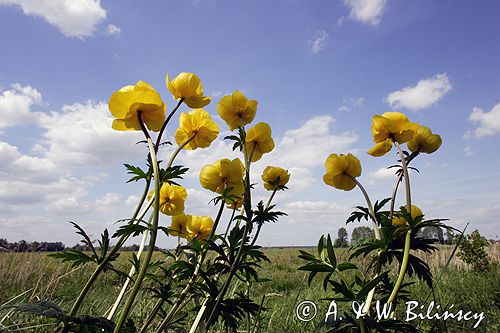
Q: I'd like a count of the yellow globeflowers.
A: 15